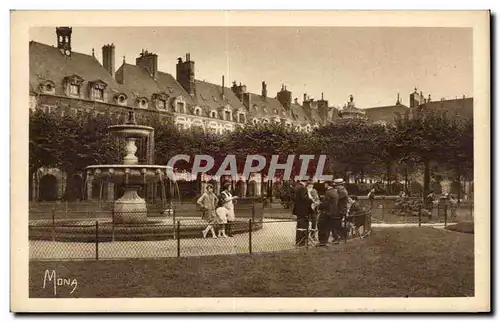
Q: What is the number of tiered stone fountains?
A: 1